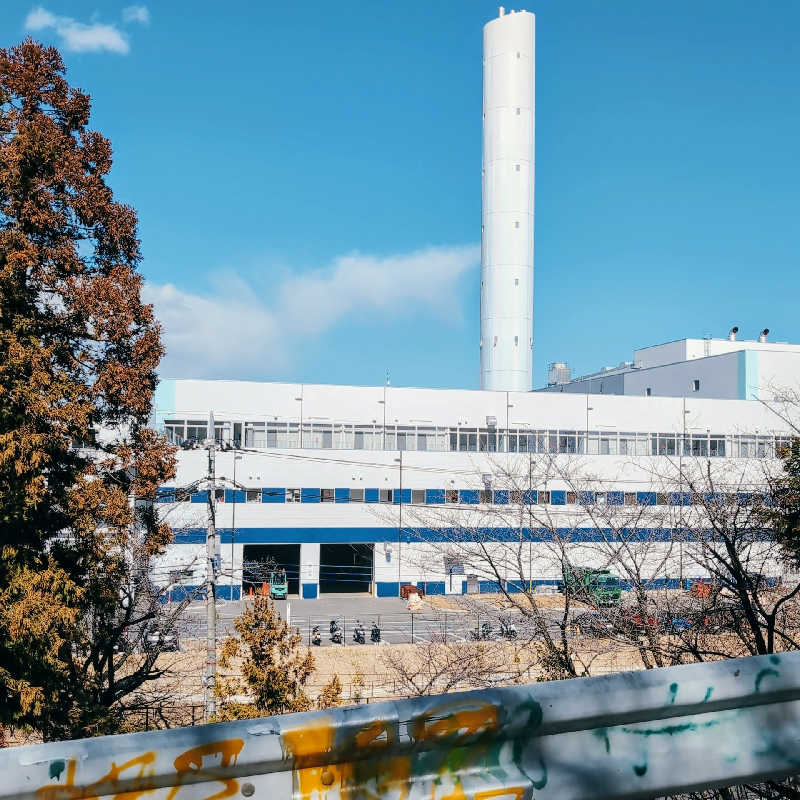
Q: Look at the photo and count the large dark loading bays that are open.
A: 2